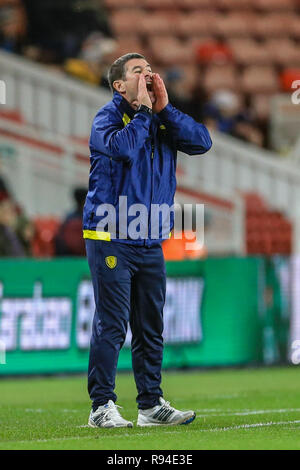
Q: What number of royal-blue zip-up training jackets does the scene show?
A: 1